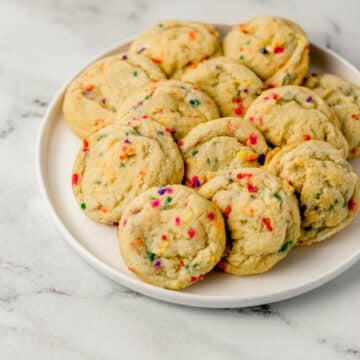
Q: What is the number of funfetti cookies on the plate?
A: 12